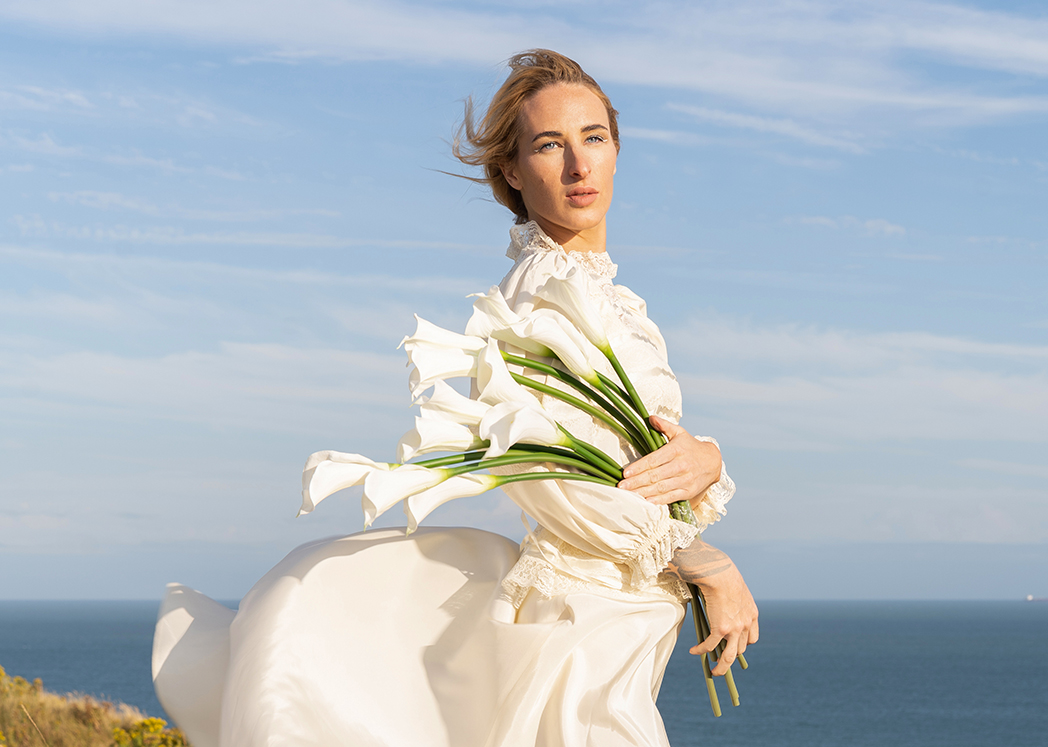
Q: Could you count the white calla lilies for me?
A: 12